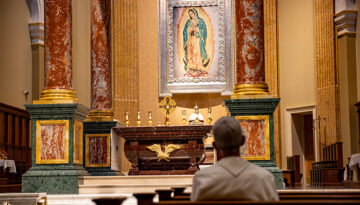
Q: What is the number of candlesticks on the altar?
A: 6